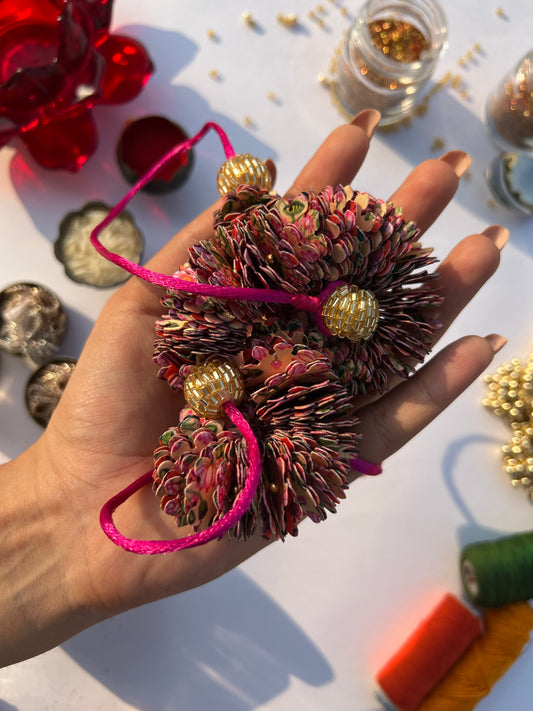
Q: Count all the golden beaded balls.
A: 3